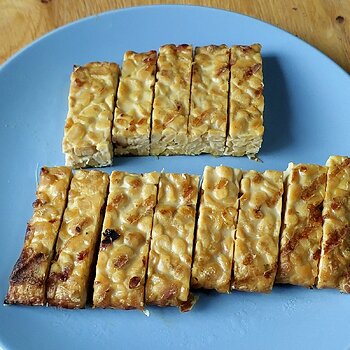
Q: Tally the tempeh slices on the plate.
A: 13